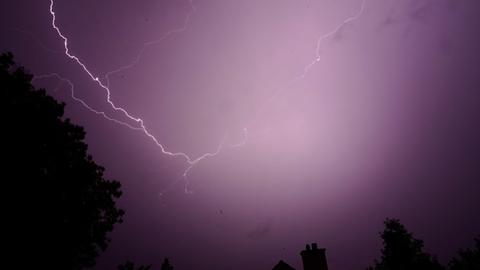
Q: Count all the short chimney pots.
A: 2